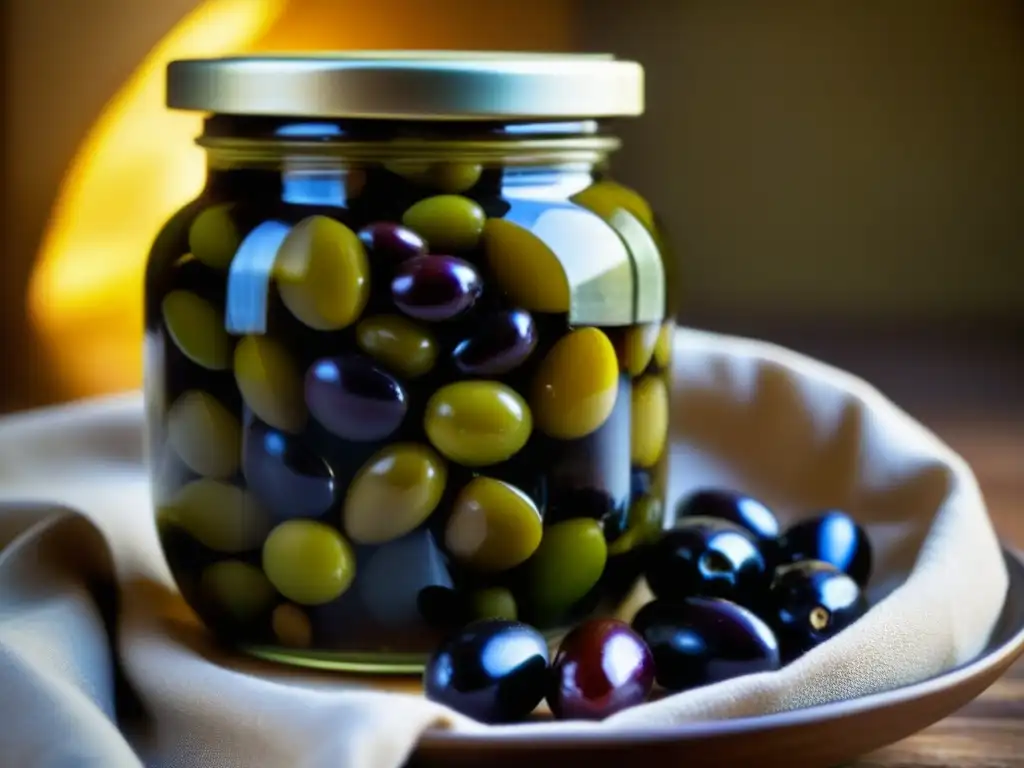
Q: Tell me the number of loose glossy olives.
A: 7